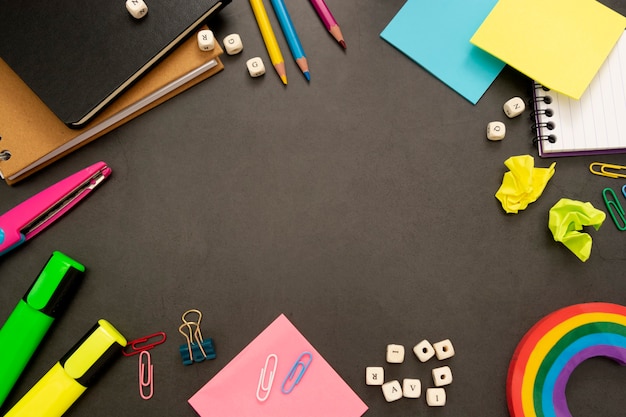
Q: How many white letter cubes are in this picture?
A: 14